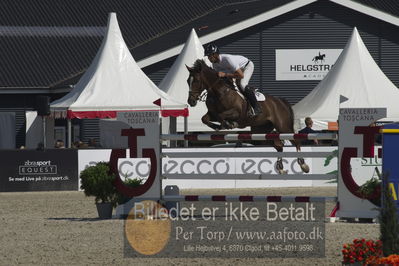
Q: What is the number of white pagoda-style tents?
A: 3